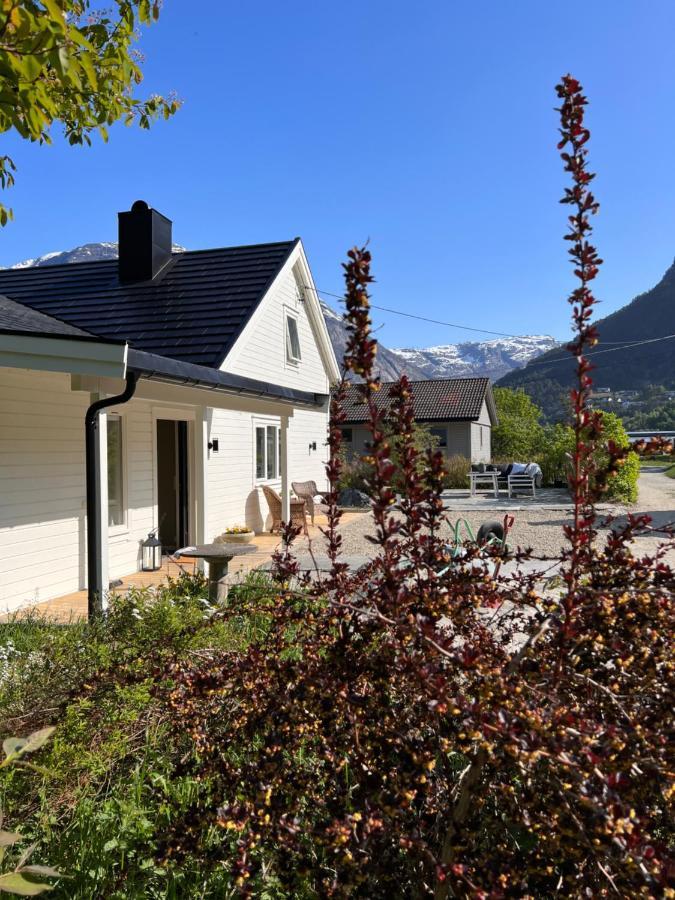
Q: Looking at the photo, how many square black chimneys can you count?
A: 1